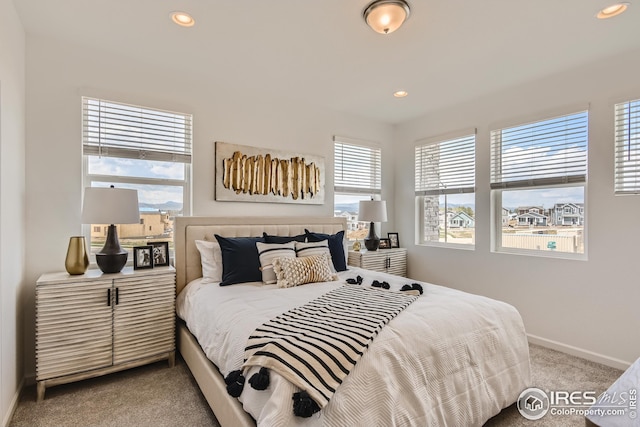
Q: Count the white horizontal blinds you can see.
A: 5